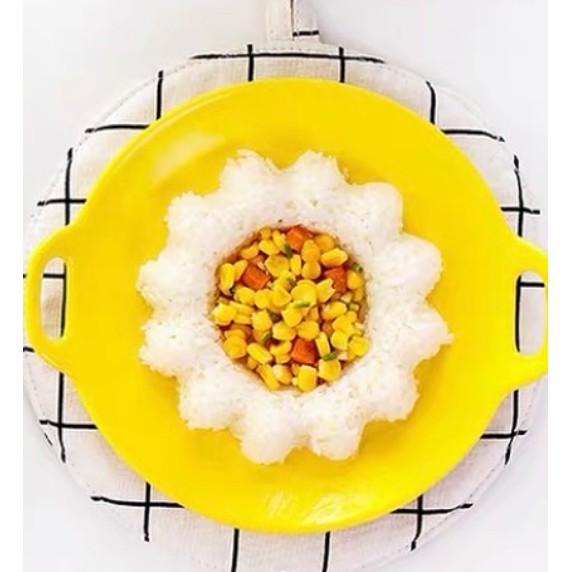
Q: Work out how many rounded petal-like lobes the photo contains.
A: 12